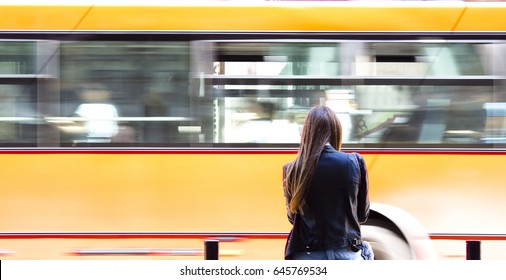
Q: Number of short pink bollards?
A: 0